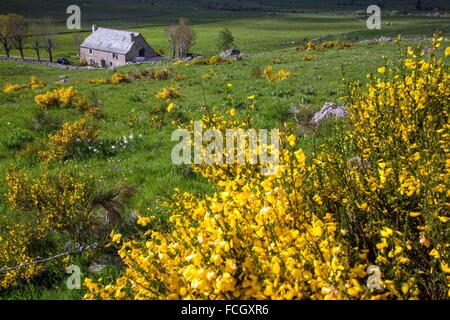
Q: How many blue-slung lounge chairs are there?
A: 0